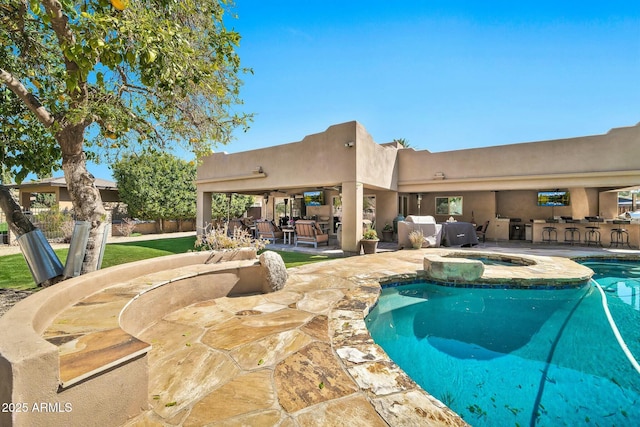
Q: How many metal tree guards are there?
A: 2